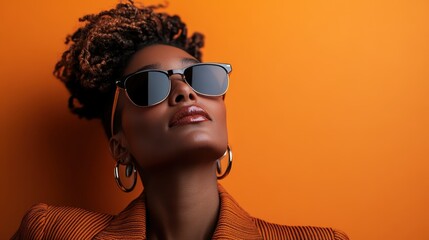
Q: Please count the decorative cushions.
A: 0